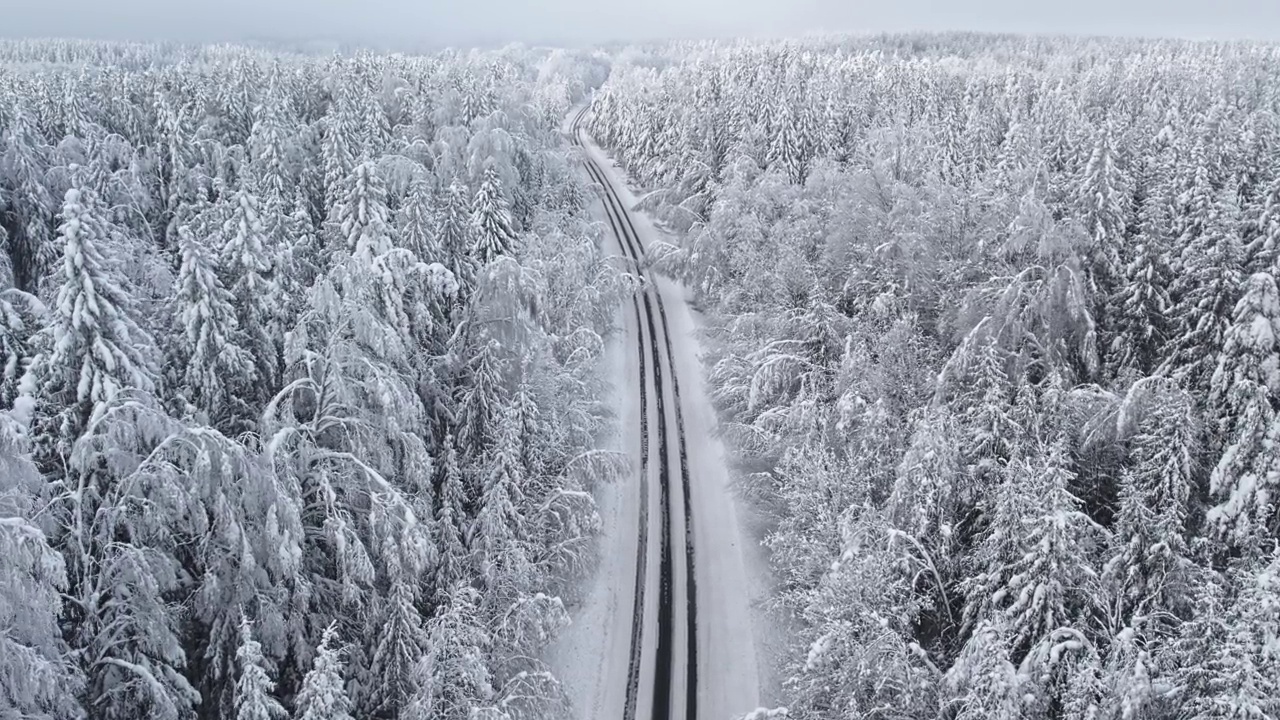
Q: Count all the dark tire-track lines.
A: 3